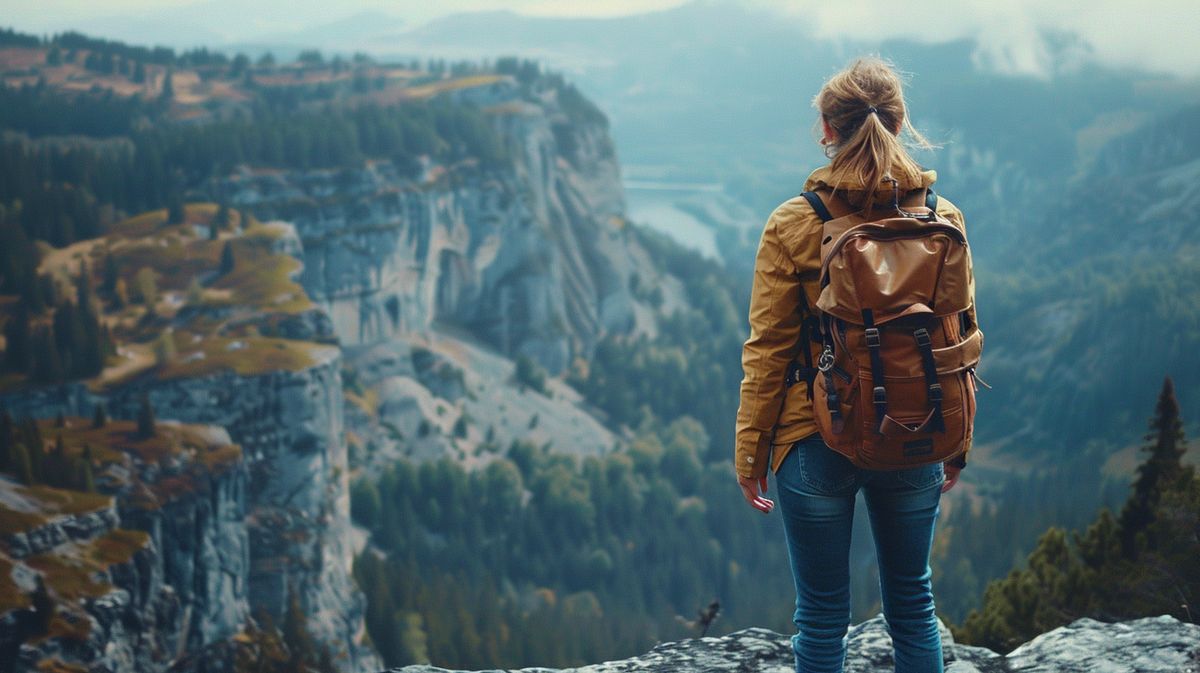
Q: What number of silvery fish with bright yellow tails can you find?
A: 0